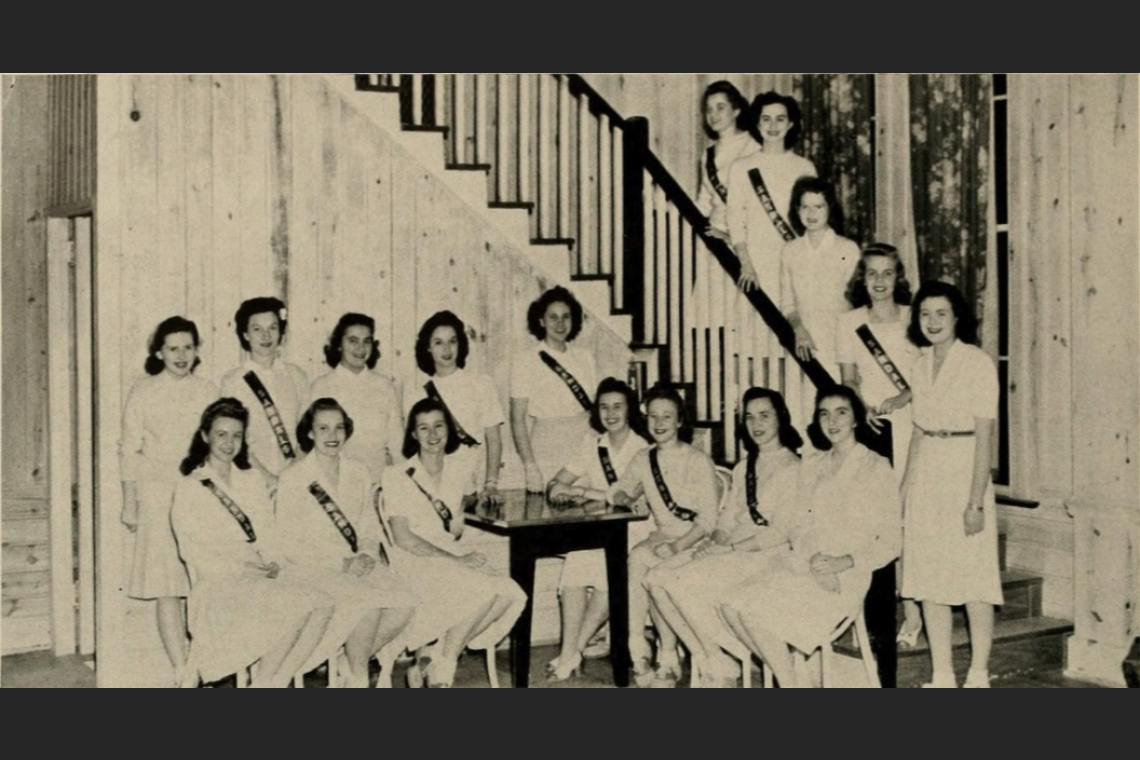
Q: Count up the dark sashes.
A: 12